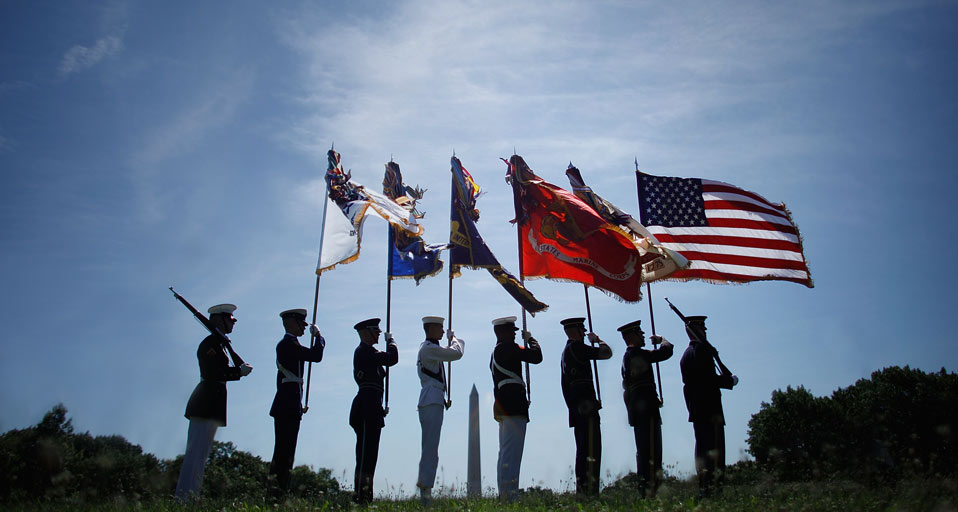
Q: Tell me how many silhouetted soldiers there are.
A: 8